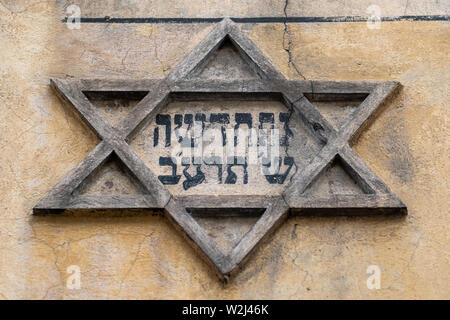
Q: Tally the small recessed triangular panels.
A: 6